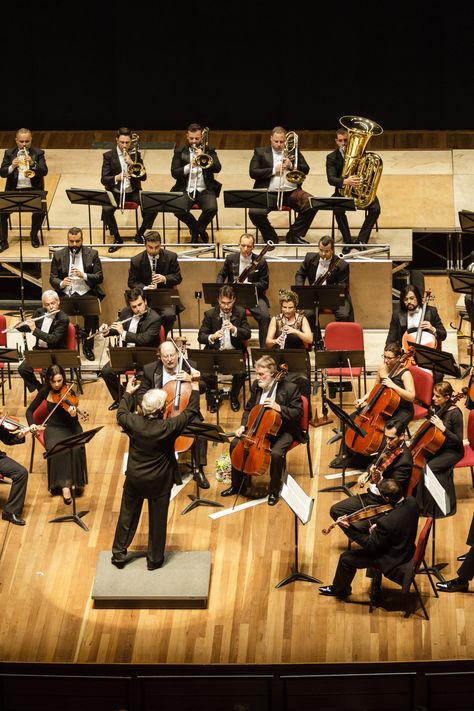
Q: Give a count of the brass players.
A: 5